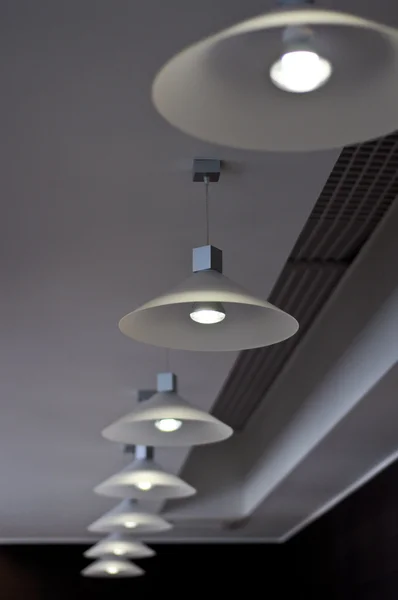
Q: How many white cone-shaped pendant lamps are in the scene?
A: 7